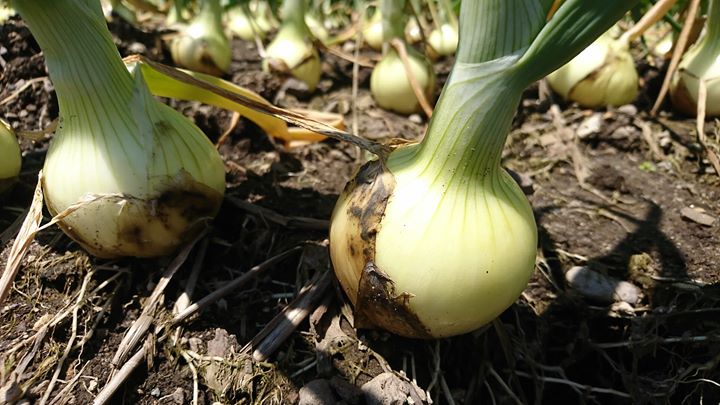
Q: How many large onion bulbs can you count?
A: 2